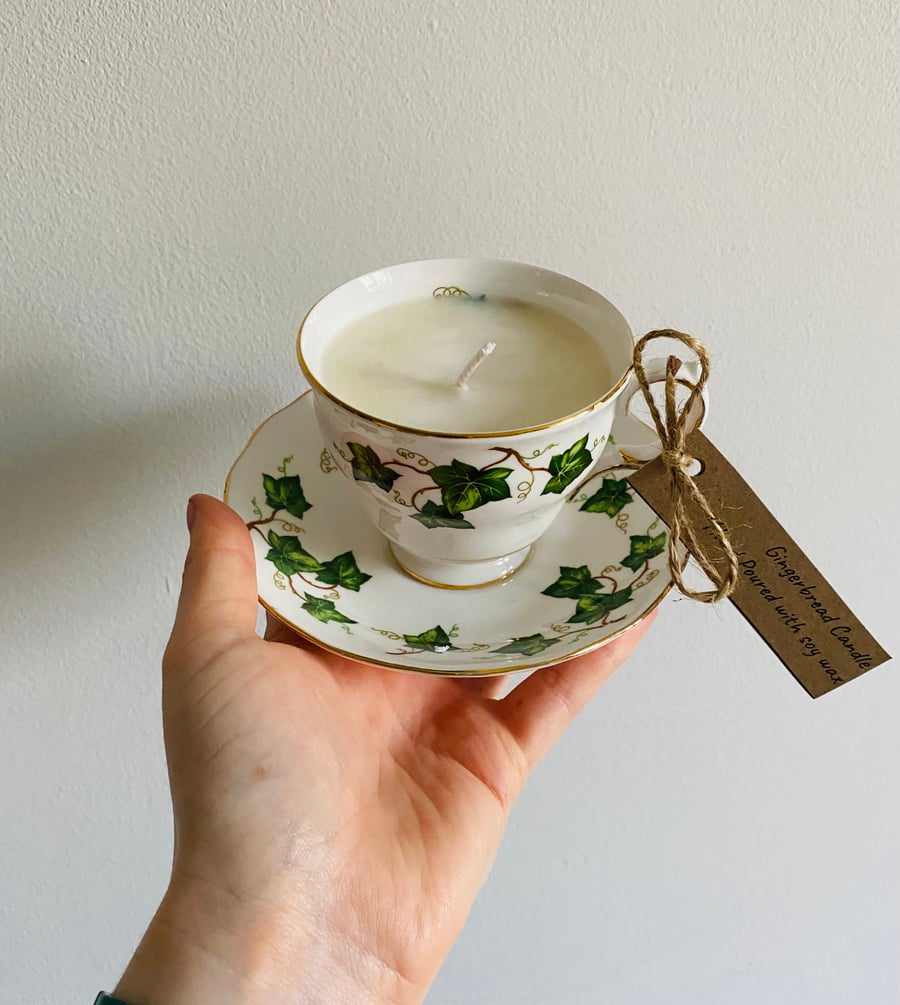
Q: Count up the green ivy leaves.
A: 14